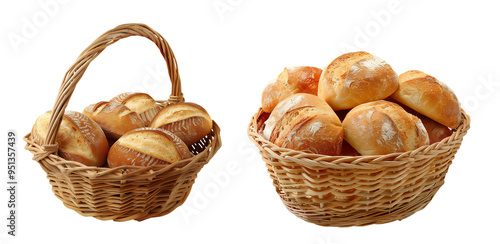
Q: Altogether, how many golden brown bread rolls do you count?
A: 10